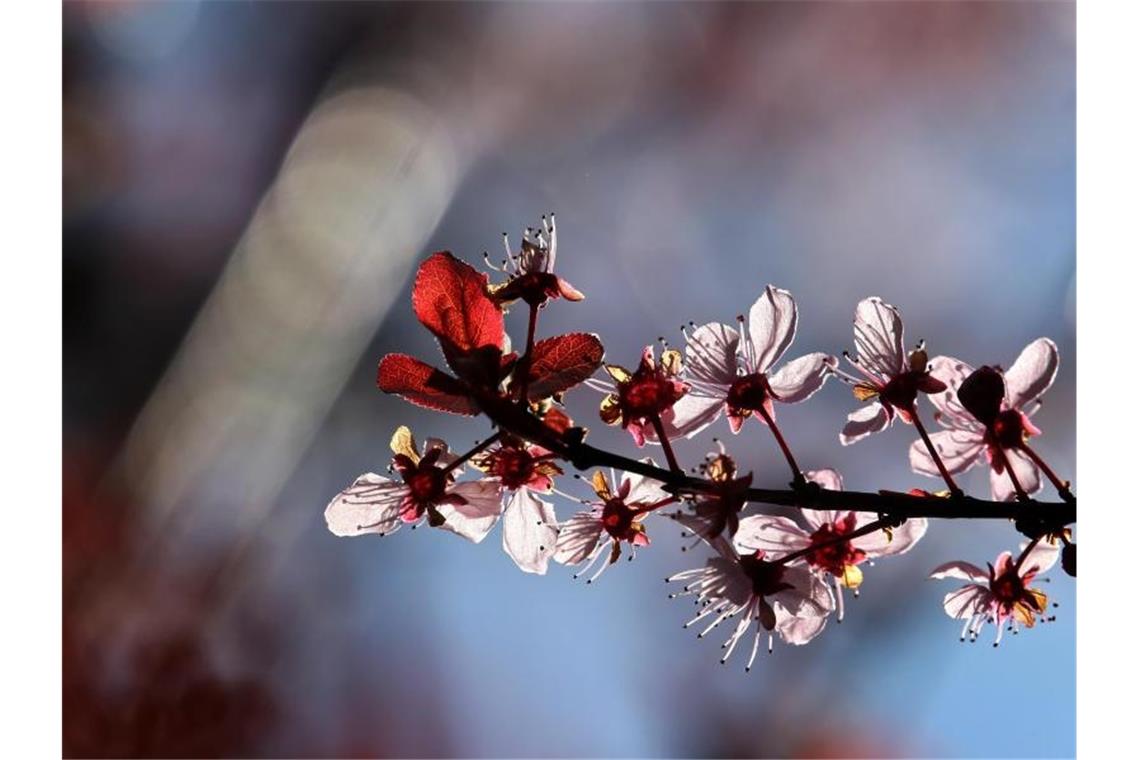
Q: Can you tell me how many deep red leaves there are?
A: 3